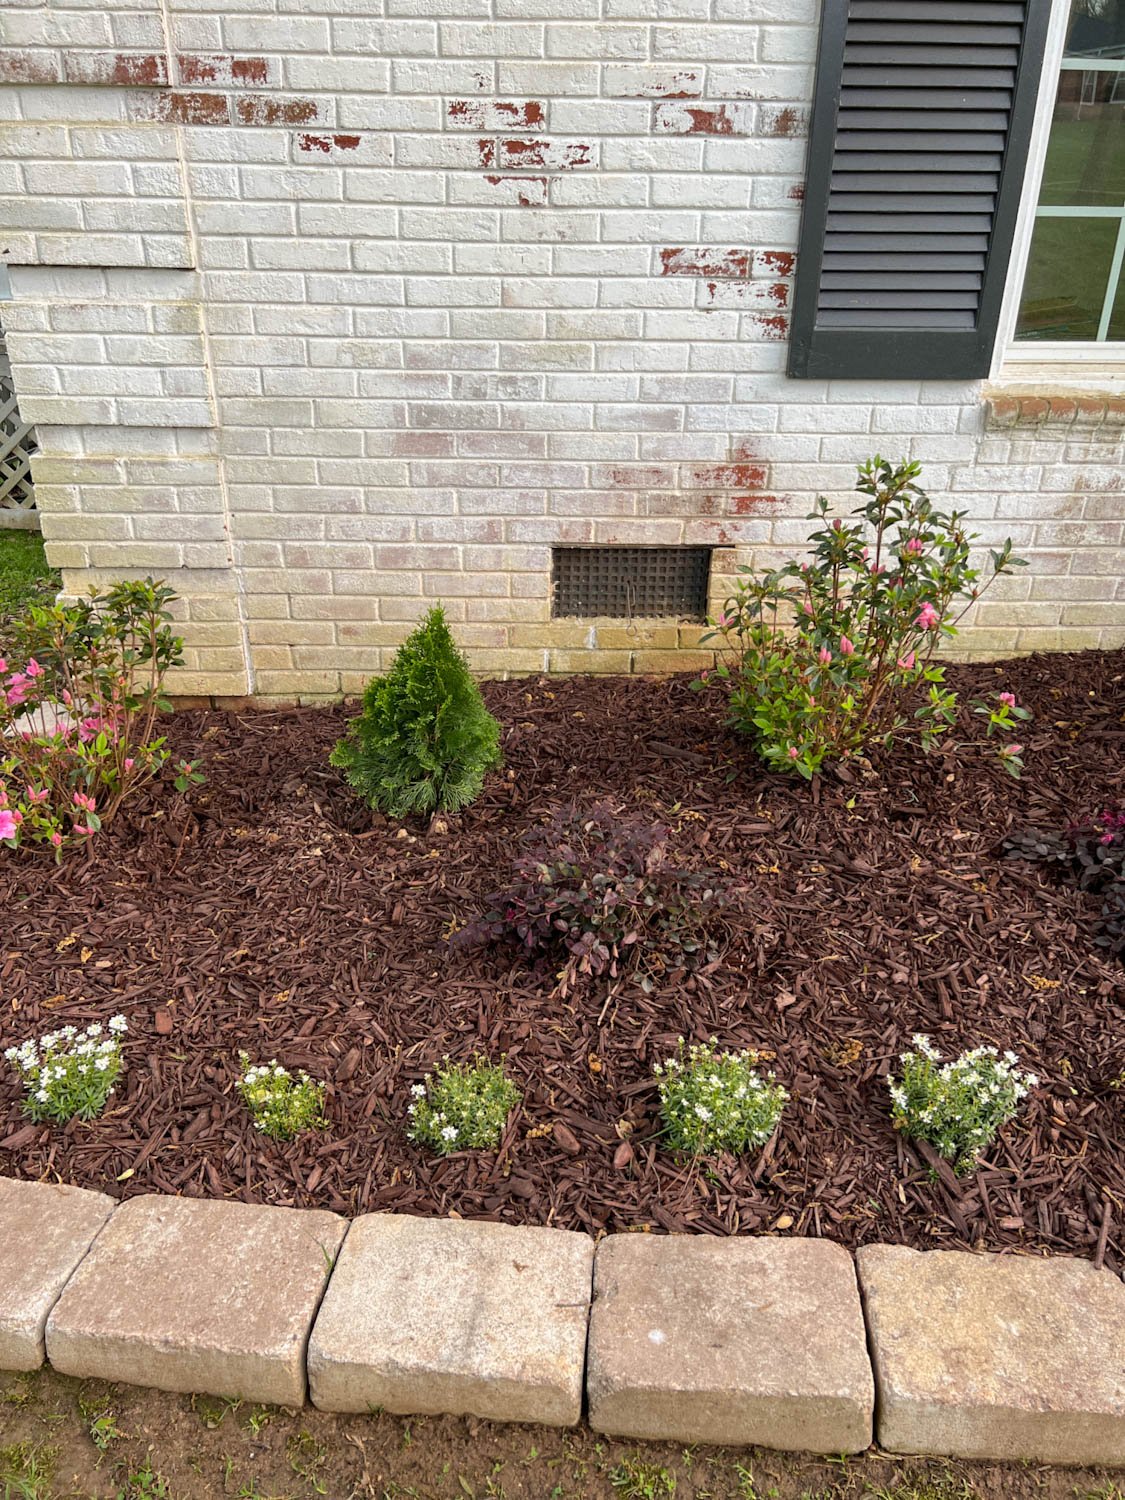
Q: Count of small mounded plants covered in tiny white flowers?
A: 5